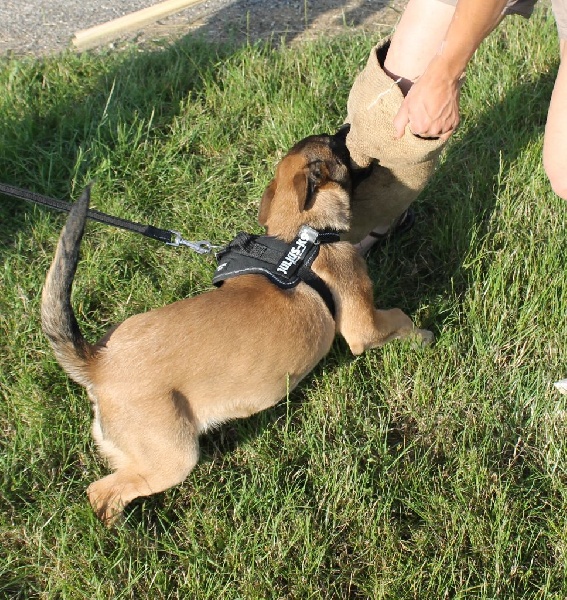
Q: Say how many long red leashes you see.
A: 0